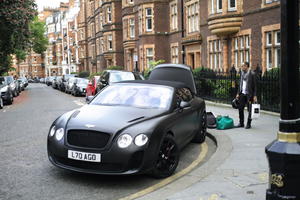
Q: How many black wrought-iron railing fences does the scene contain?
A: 1